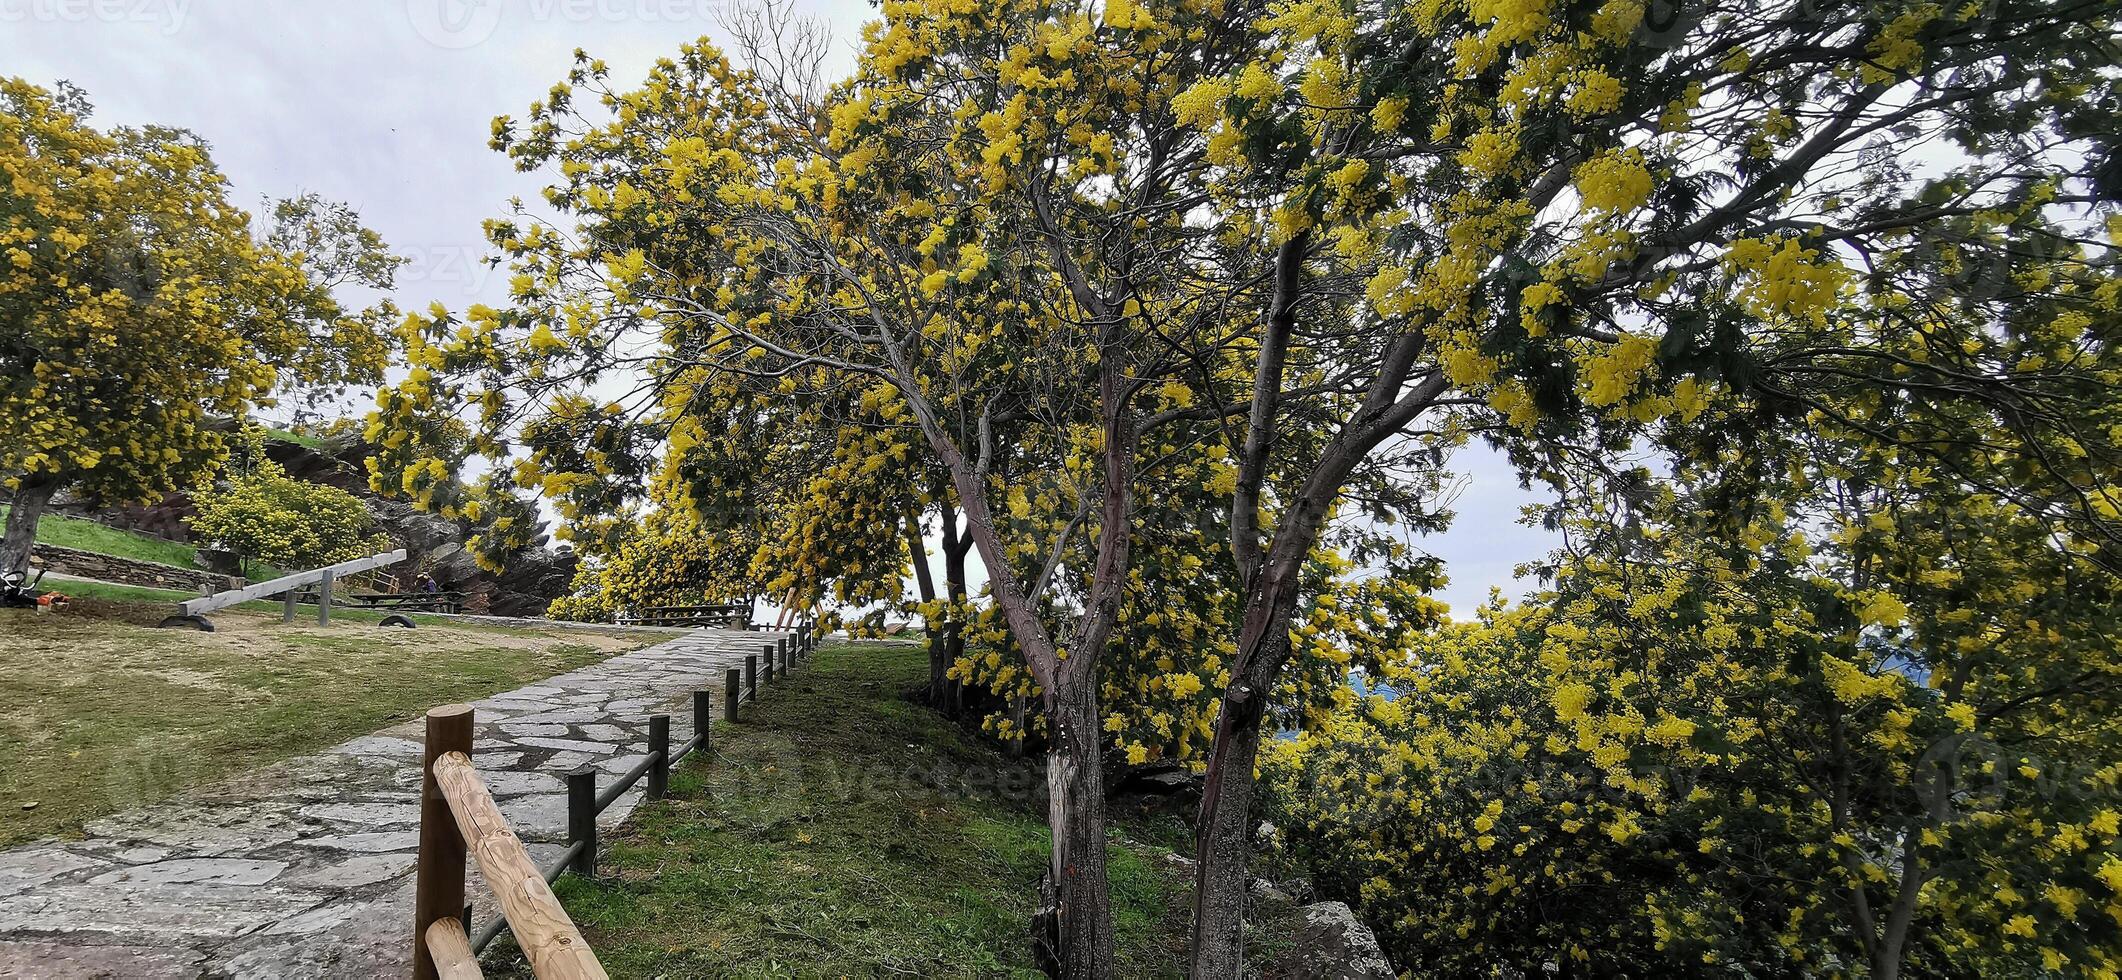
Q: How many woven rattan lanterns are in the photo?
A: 0